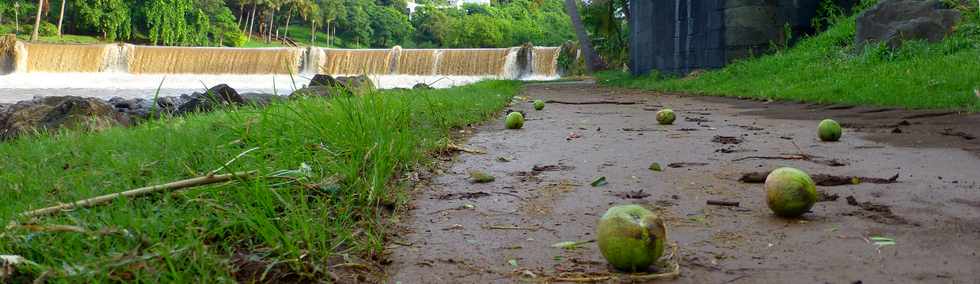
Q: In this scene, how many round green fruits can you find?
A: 6